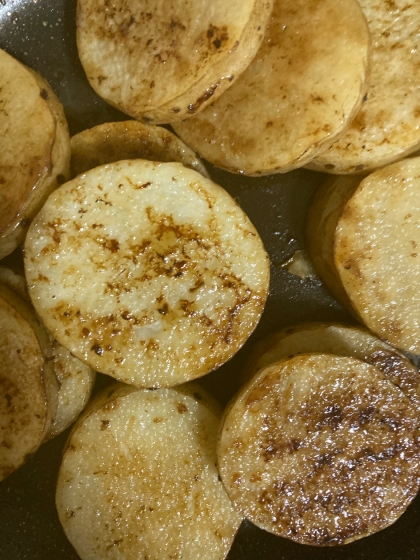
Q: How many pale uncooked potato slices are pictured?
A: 0